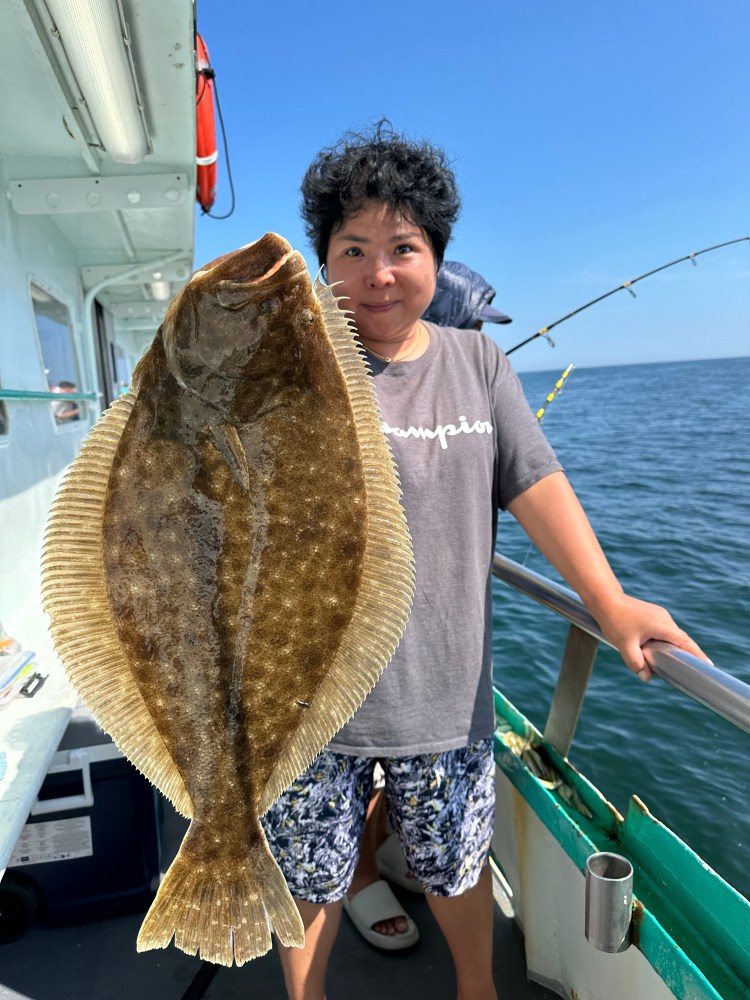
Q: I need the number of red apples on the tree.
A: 0